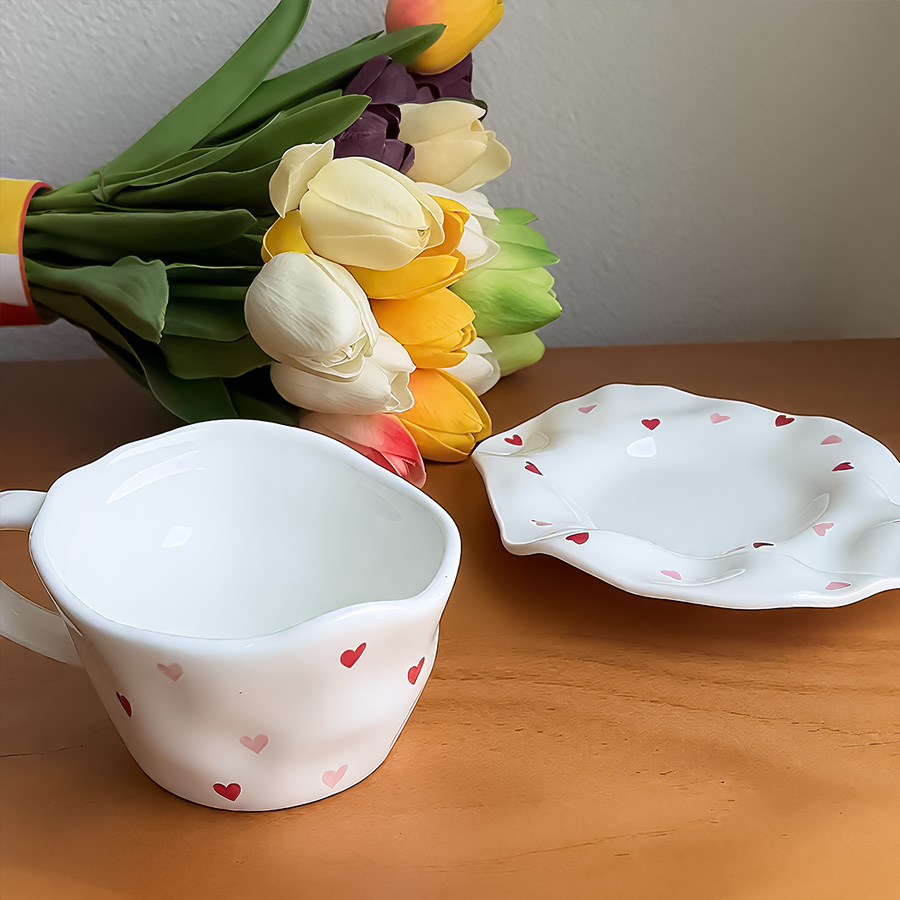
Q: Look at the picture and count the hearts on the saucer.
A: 14